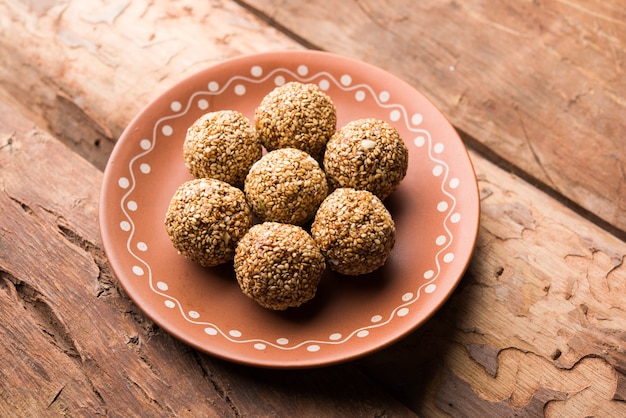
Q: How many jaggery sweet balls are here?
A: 7